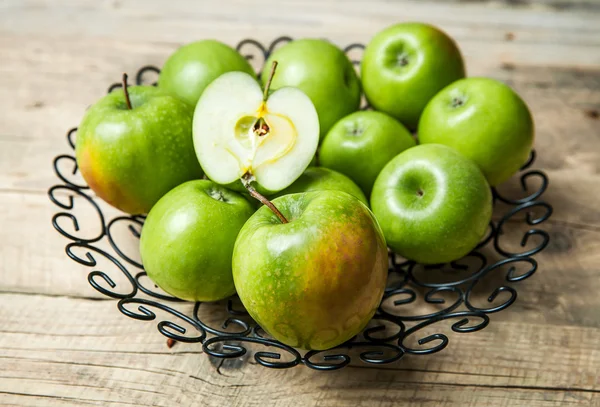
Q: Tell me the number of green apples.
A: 11